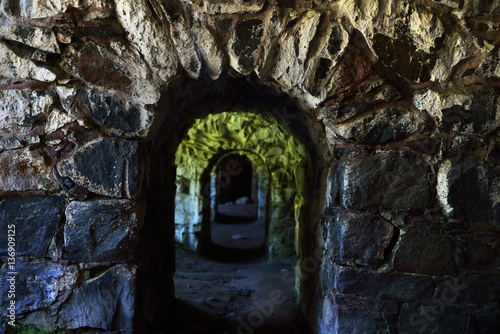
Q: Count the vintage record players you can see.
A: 0